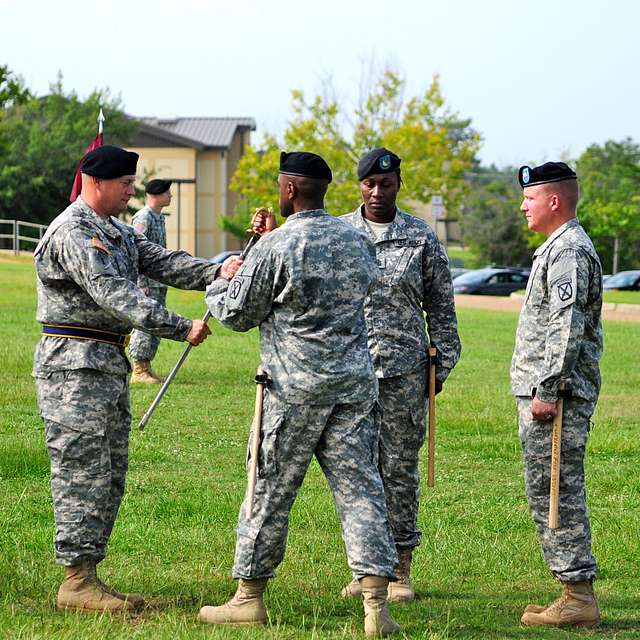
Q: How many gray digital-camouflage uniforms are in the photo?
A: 5